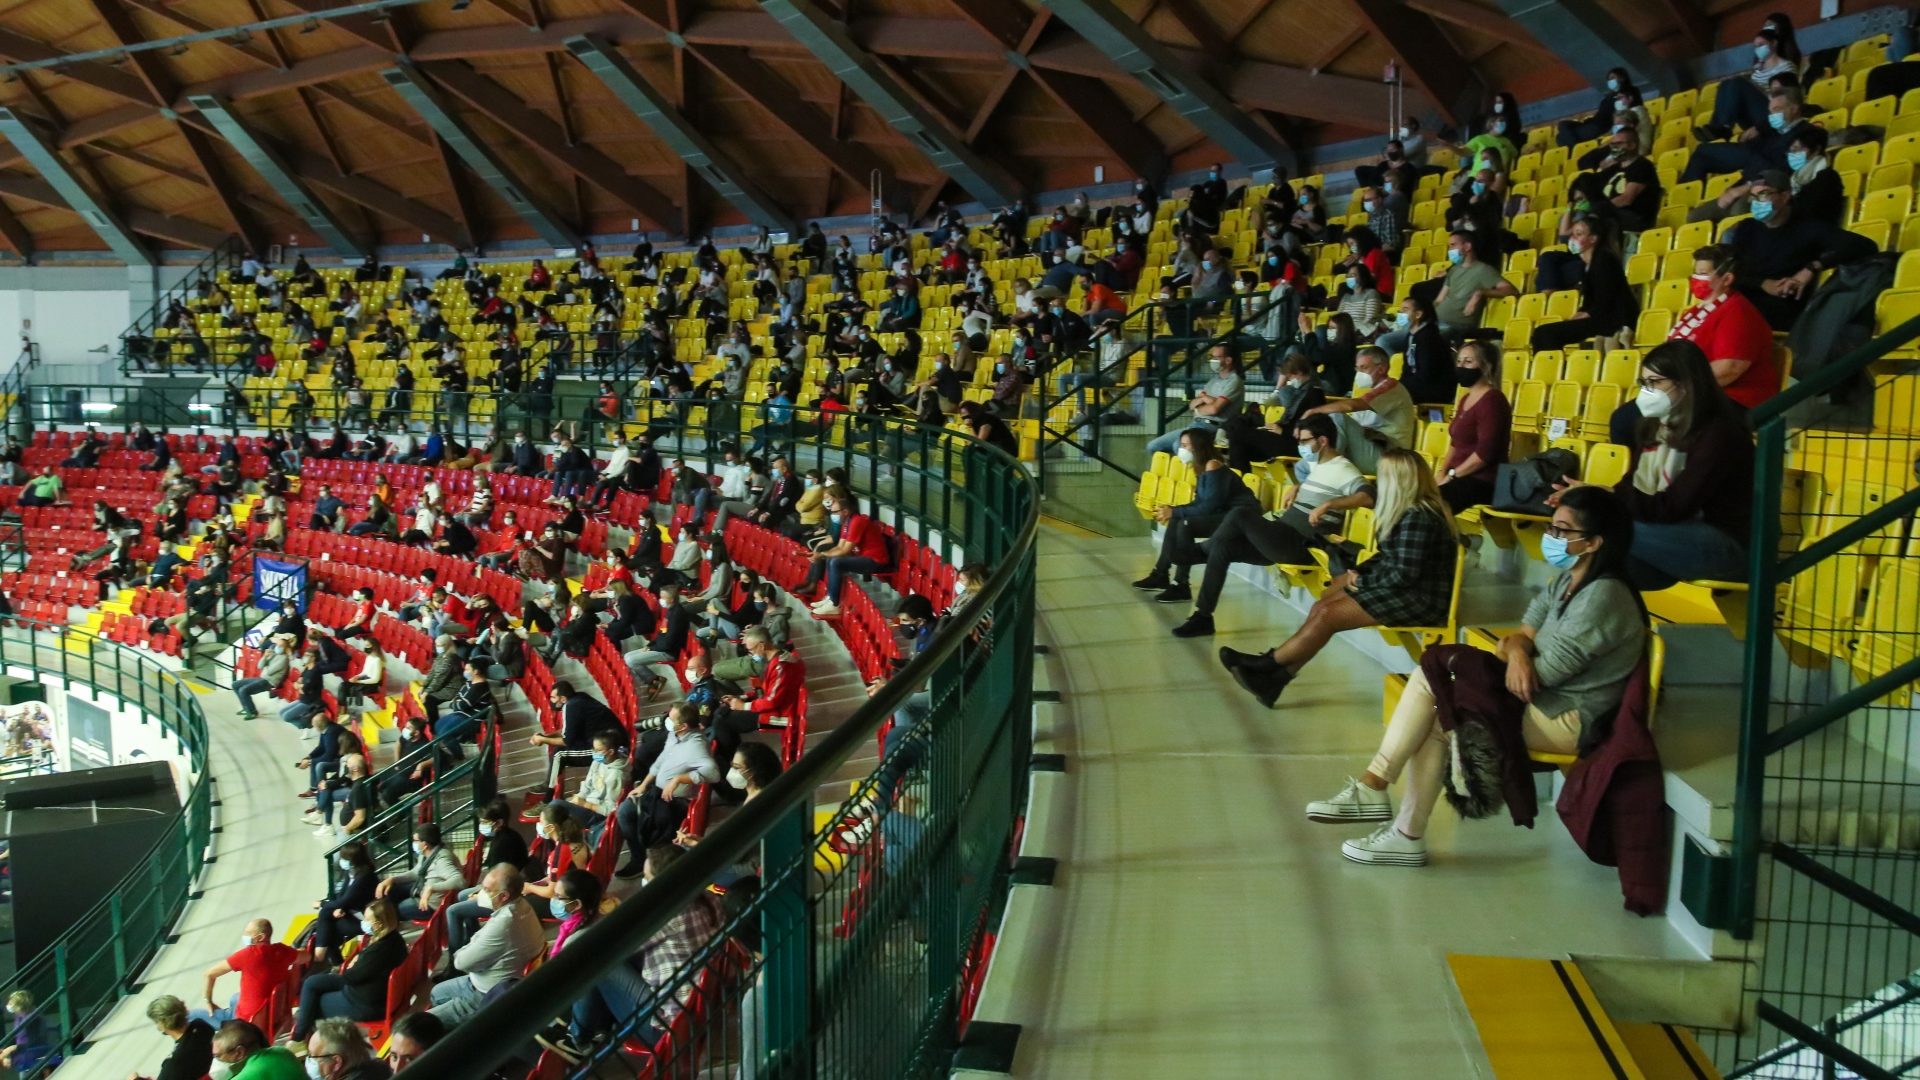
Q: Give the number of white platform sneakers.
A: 2